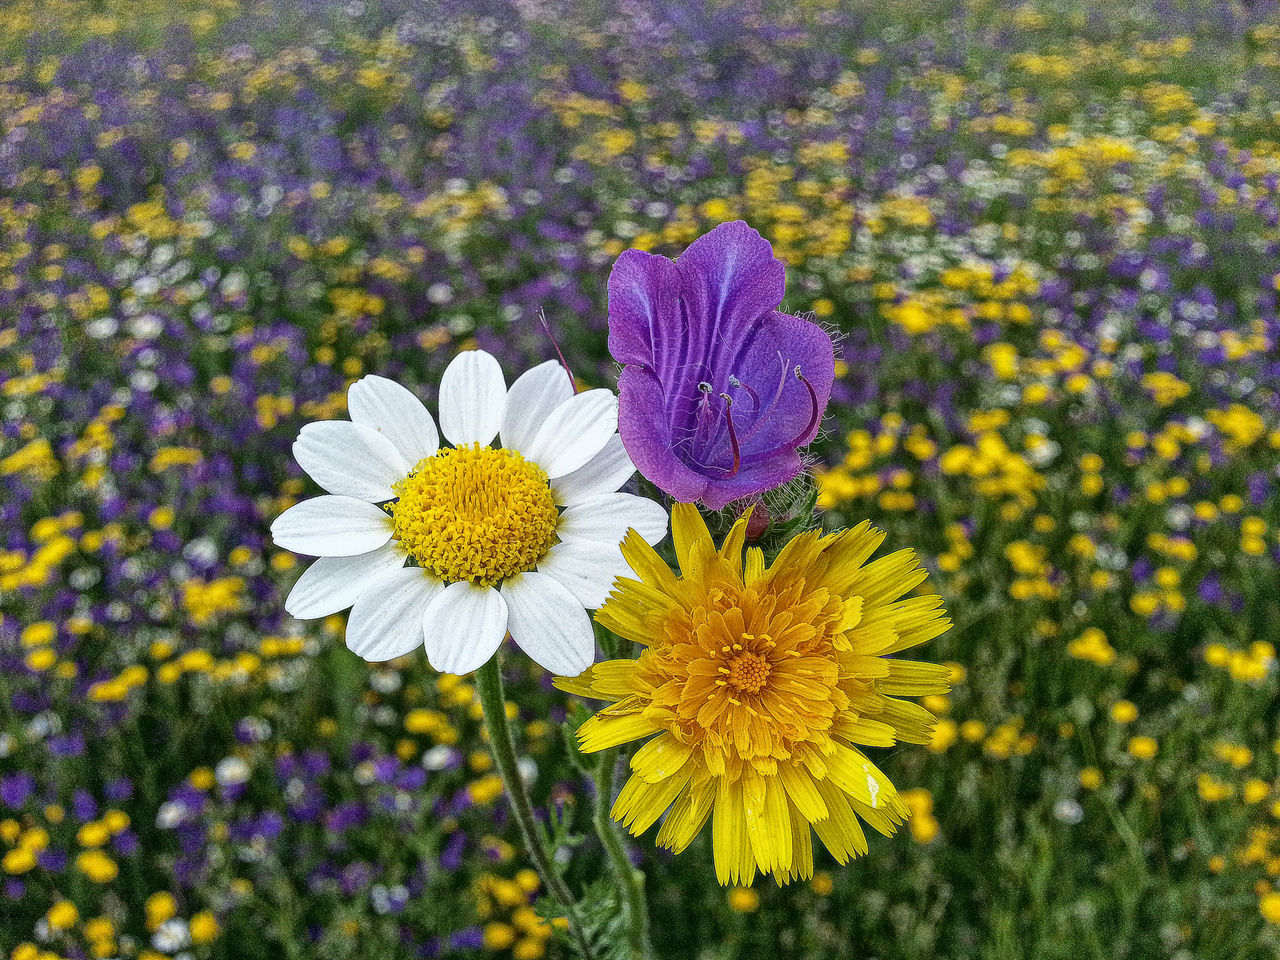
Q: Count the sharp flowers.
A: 3